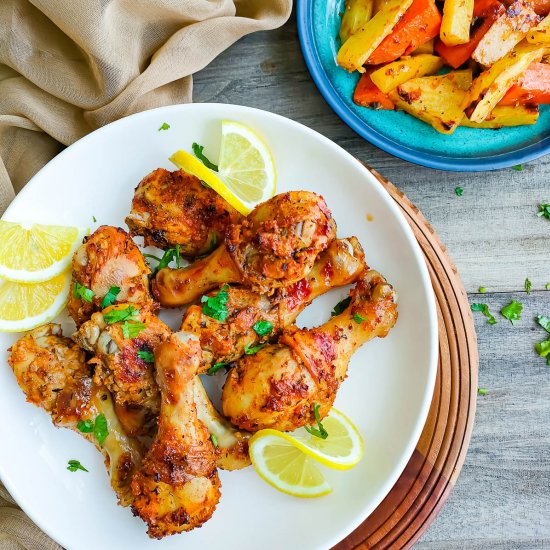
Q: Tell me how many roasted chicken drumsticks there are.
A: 8